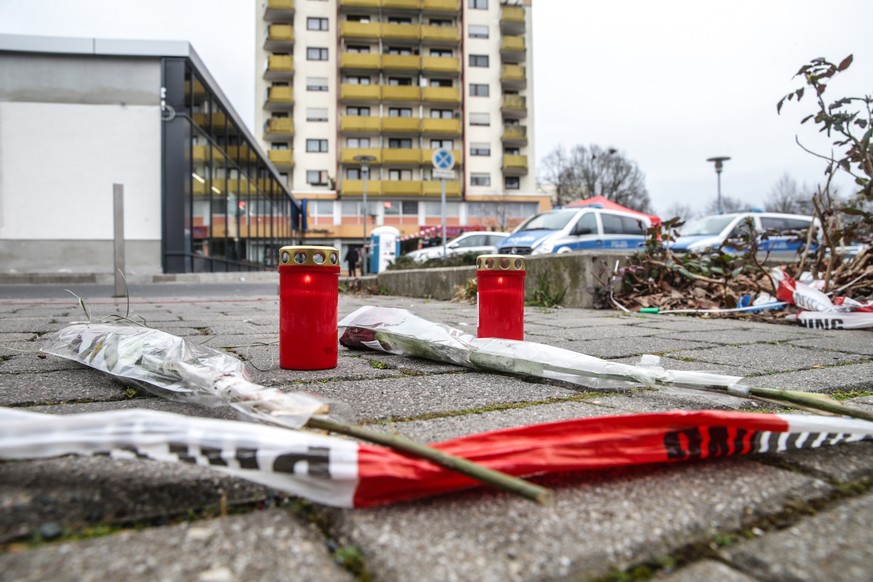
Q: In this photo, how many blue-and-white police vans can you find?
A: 2